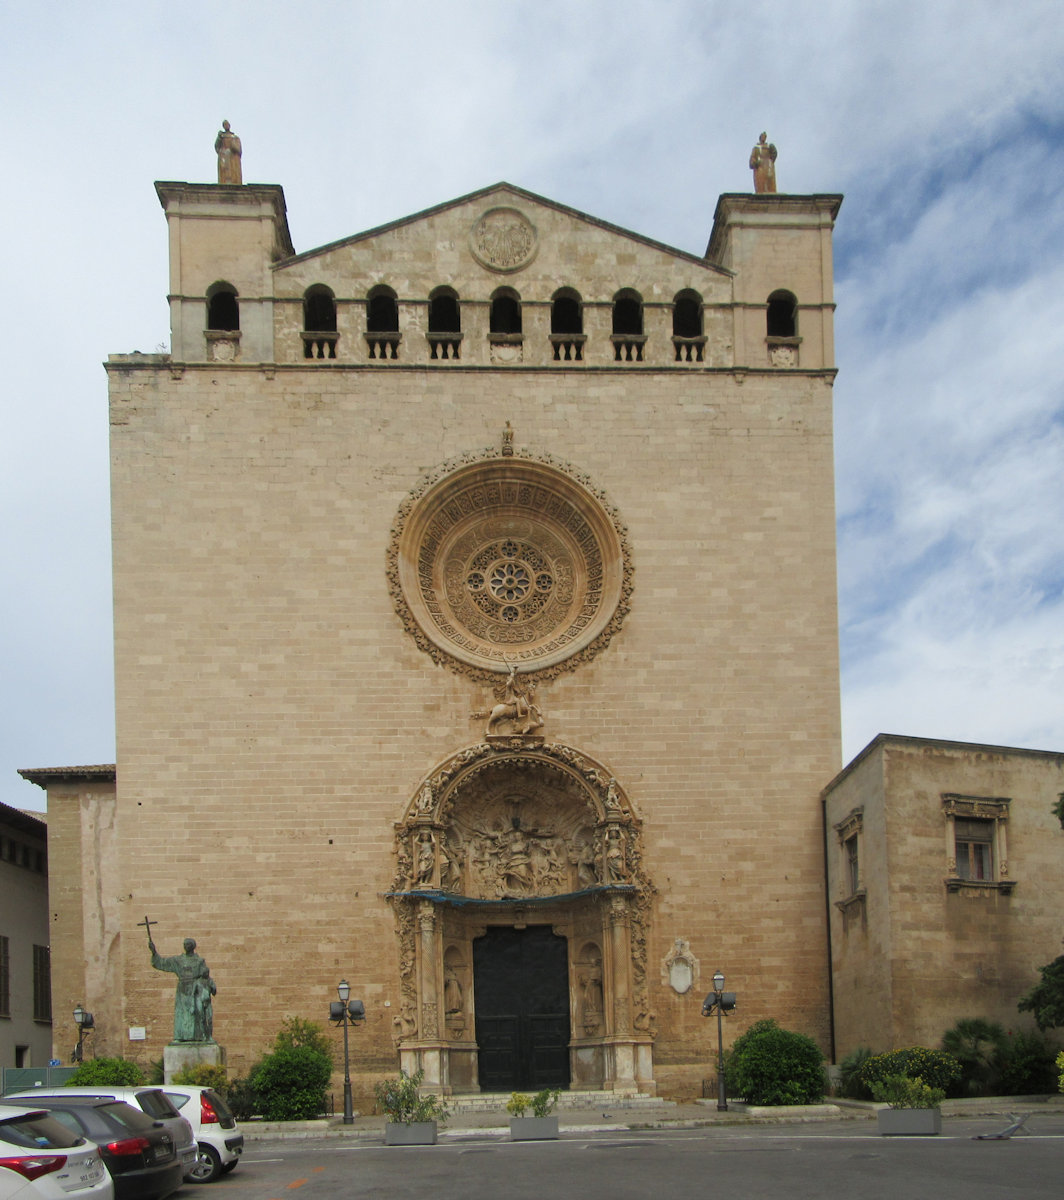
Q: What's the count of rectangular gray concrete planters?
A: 3